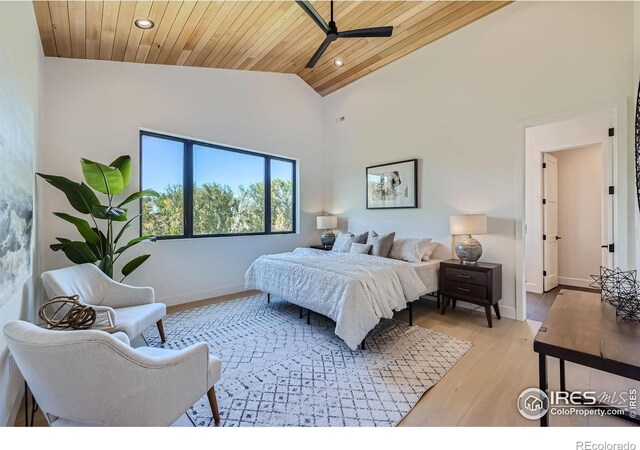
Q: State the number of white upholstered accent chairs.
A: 2